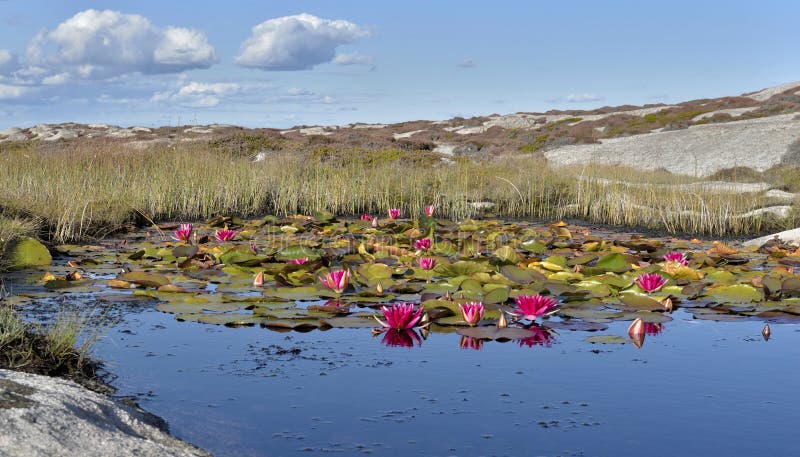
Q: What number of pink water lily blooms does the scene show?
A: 14